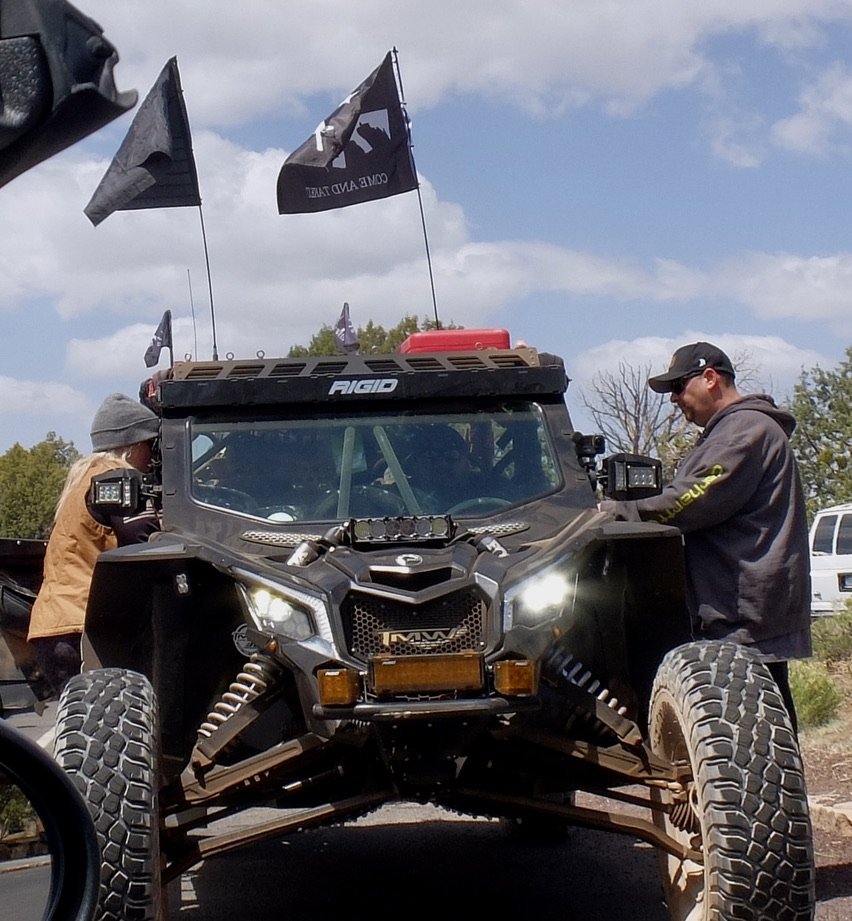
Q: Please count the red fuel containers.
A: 1